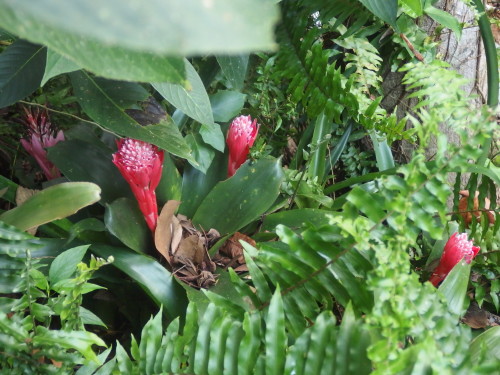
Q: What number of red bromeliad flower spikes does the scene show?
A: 4